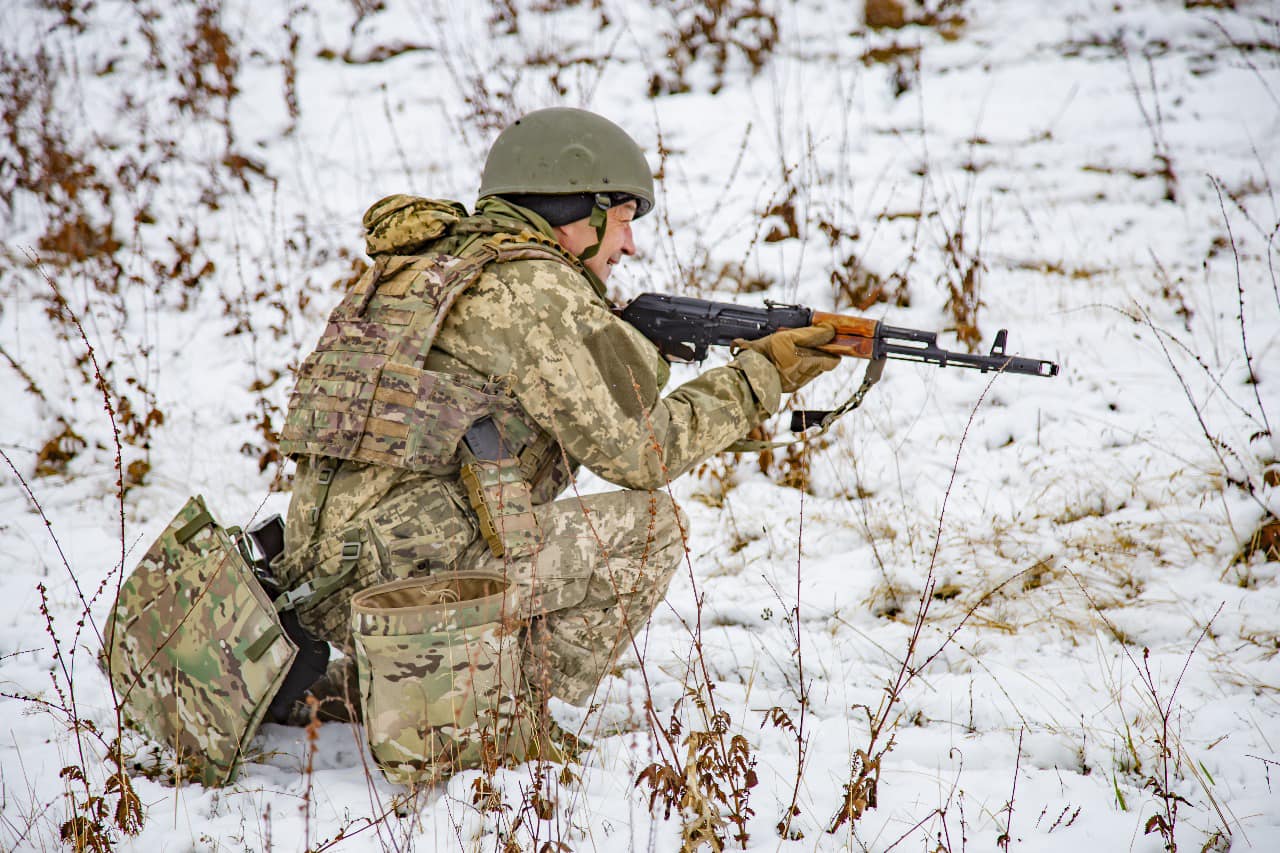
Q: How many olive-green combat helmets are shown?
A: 1